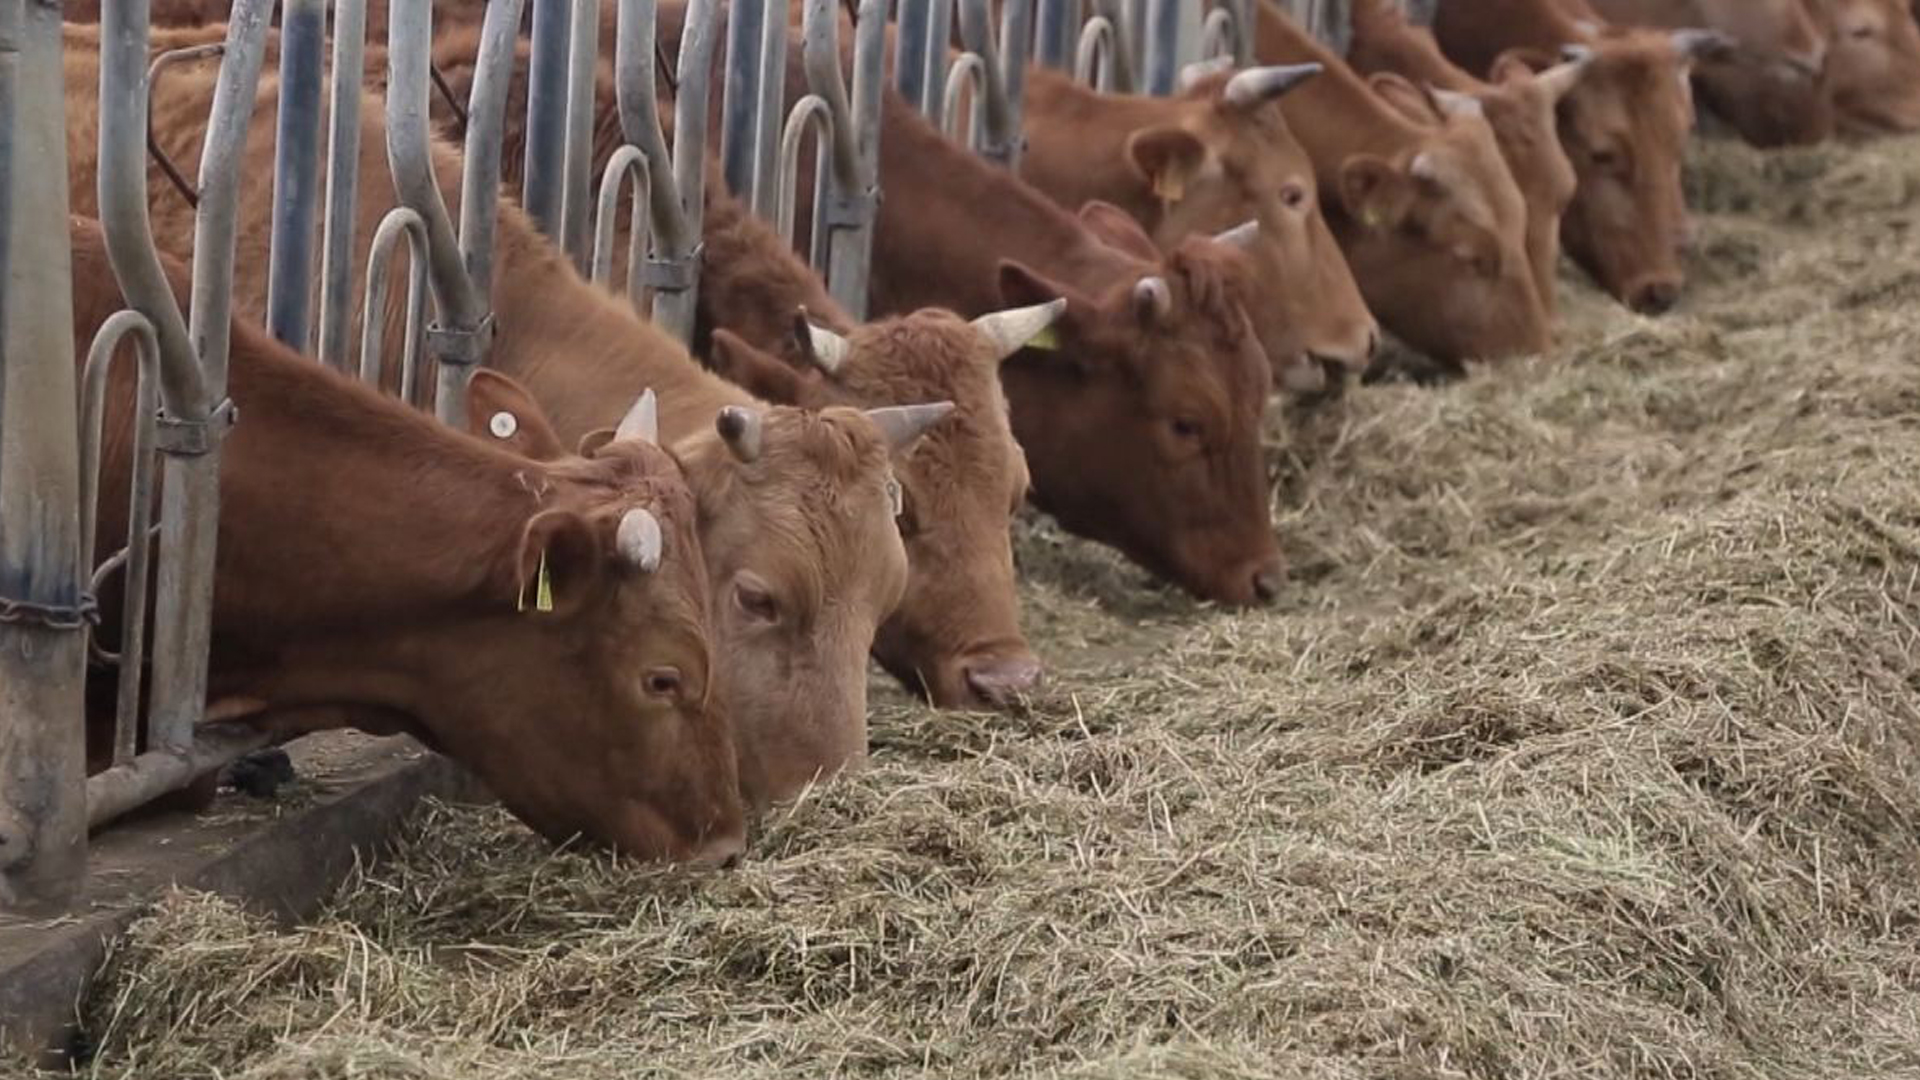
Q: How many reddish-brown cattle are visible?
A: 10